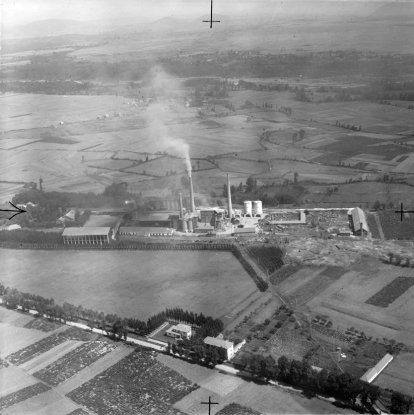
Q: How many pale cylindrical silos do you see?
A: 2